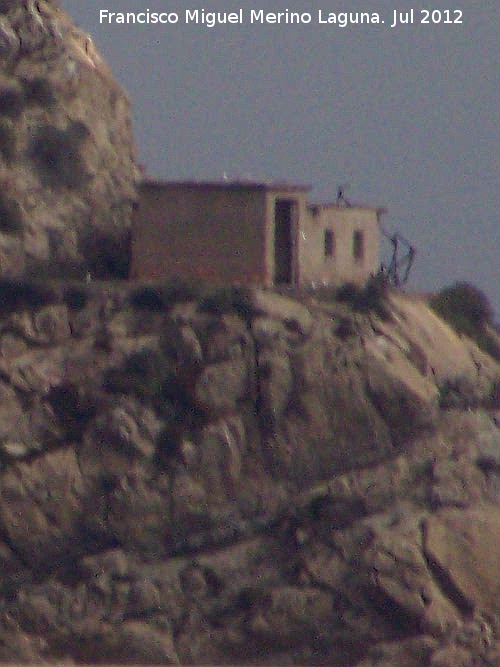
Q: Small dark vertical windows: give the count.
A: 2